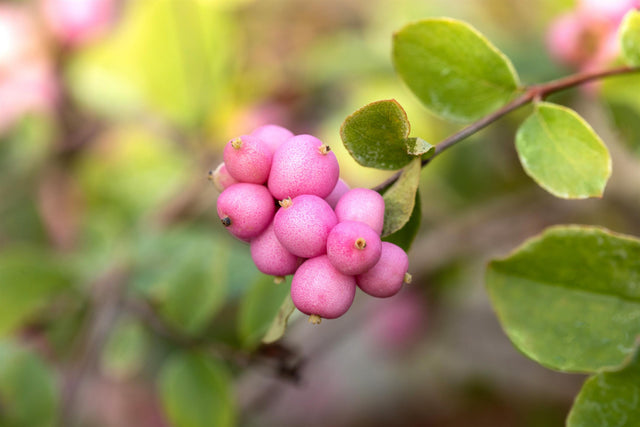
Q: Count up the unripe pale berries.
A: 1